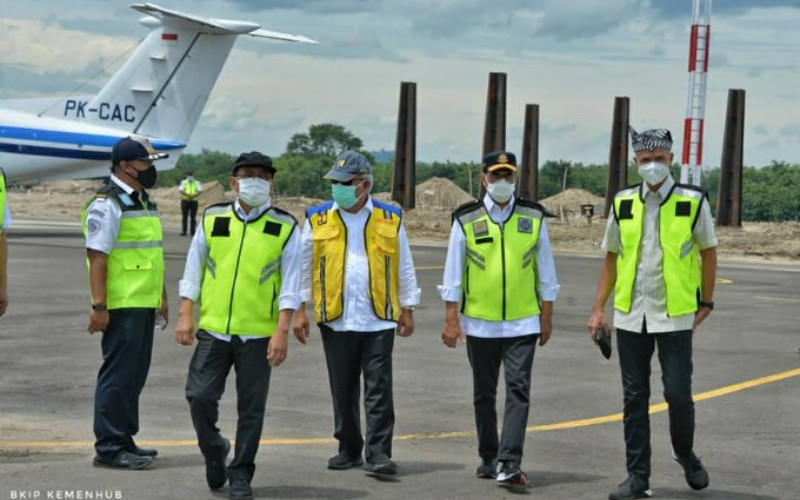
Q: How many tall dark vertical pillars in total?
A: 5